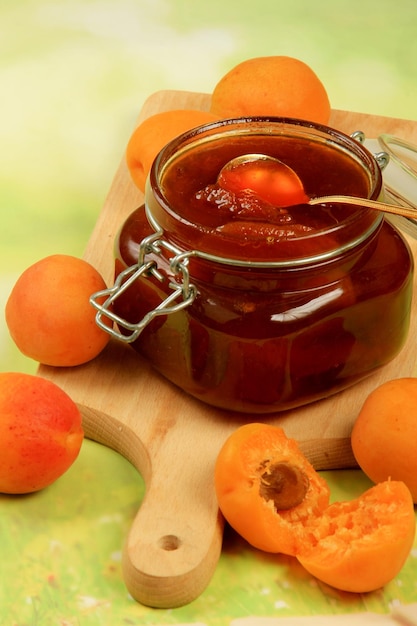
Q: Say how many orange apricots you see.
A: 6